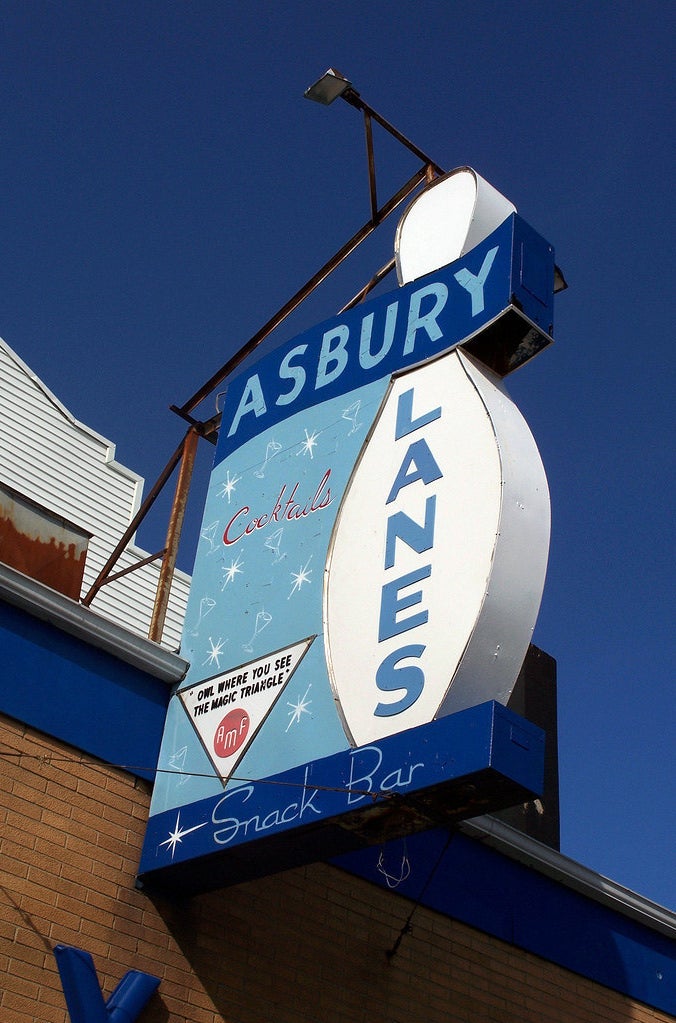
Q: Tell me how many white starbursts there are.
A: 7